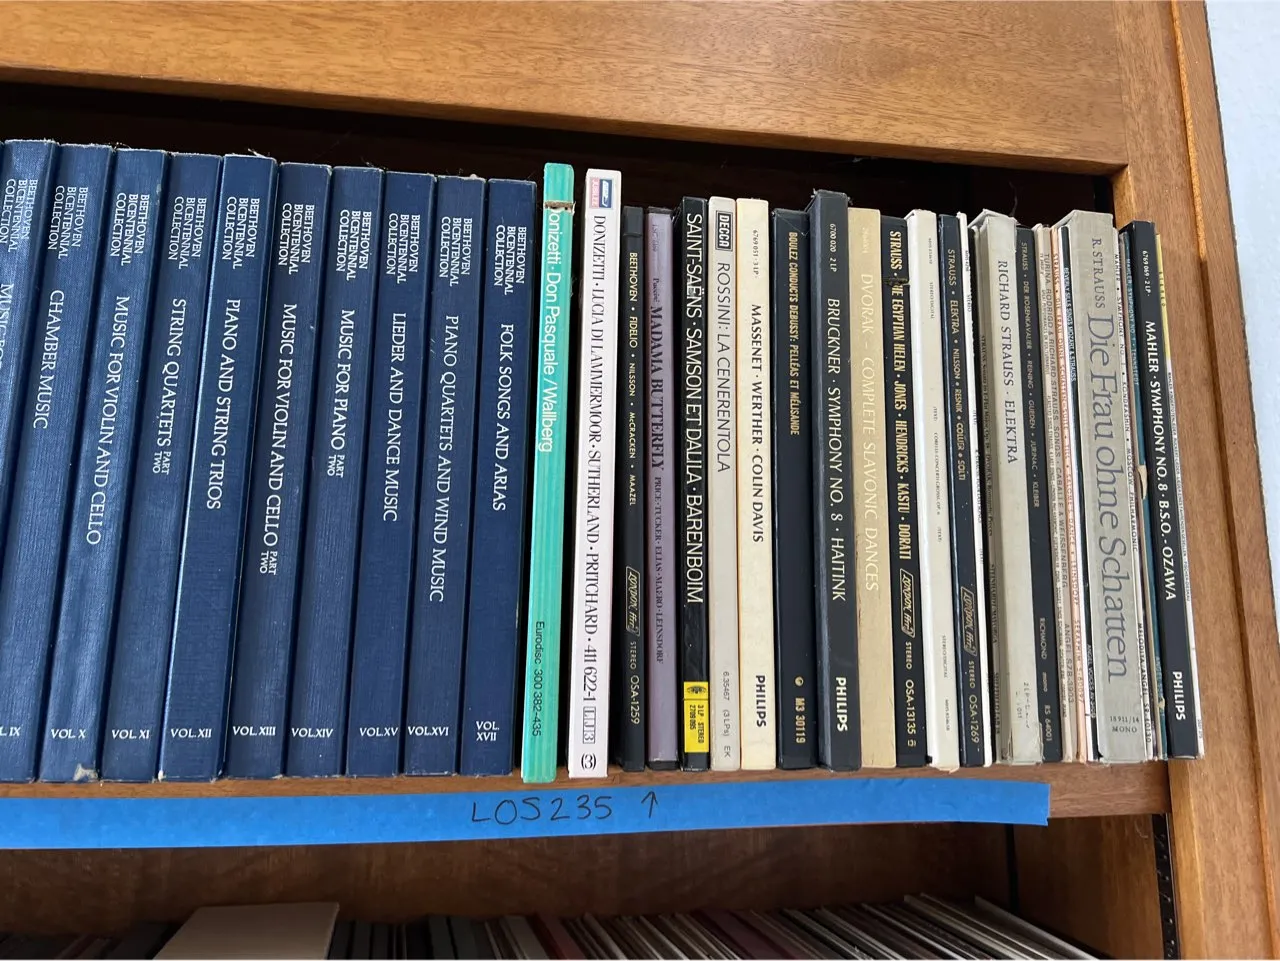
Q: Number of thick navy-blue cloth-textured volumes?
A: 10